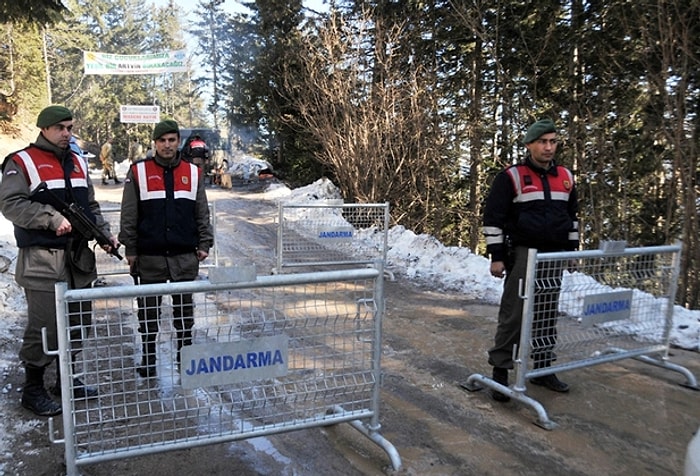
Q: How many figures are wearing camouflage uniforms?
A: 2